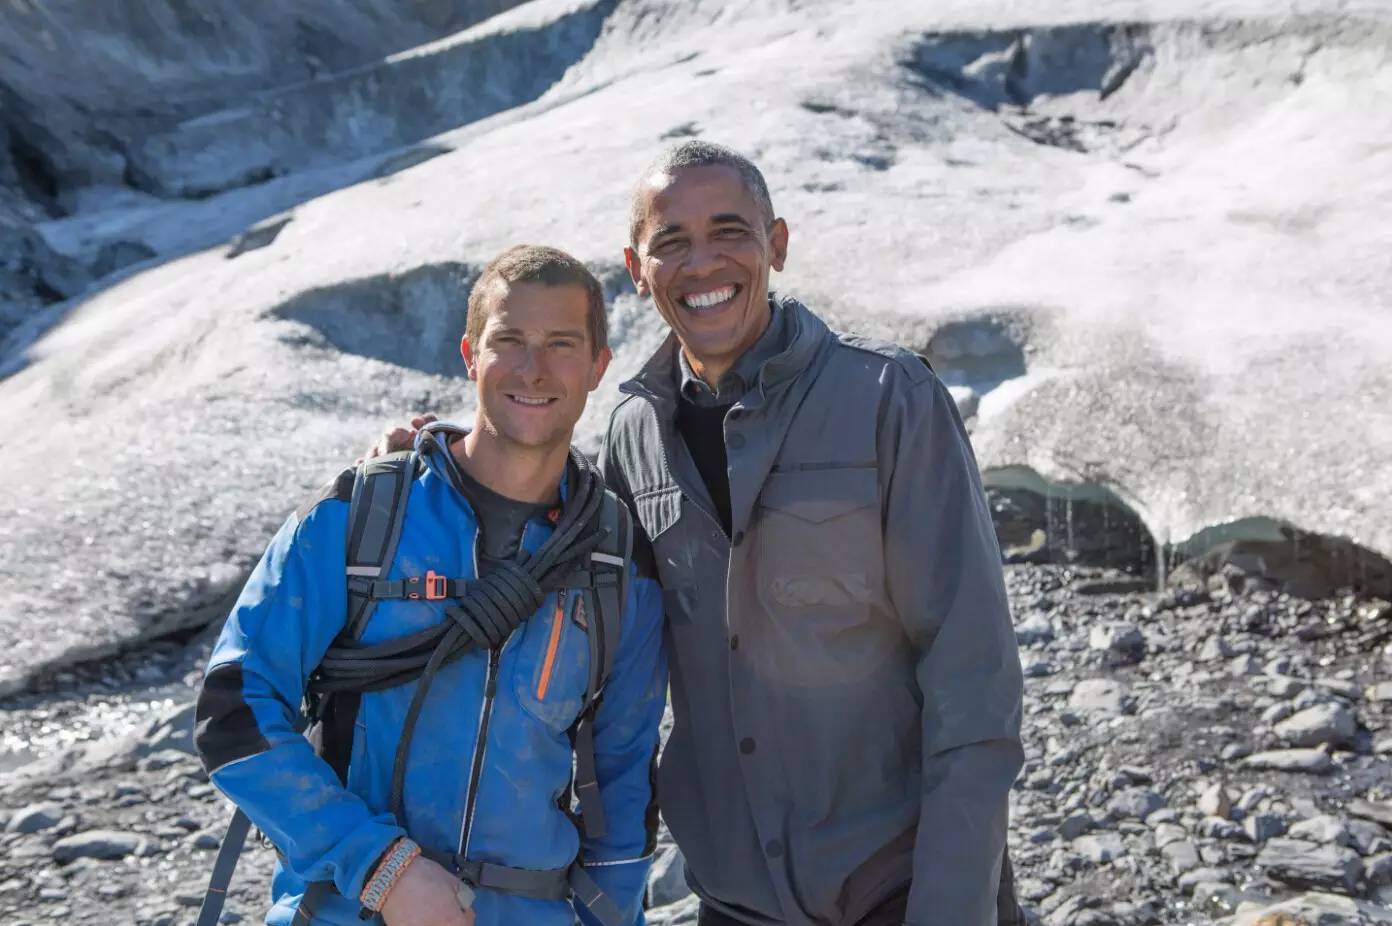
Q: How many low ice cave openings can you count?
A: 2